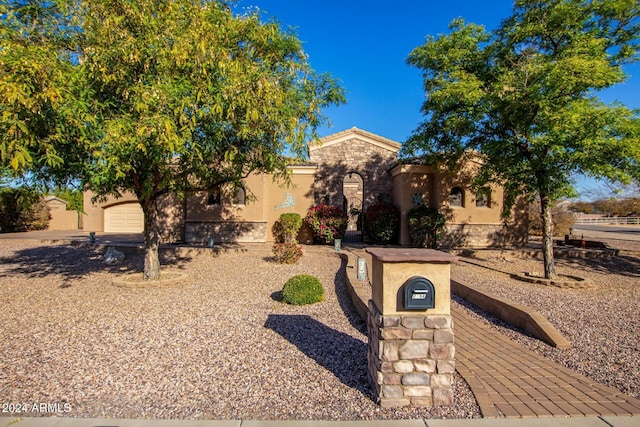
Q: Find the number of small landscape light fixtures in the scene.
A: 4